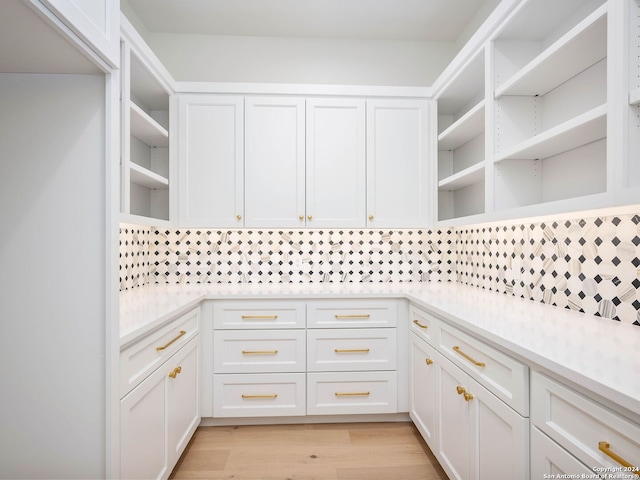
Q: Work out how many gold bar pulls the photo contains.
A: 10